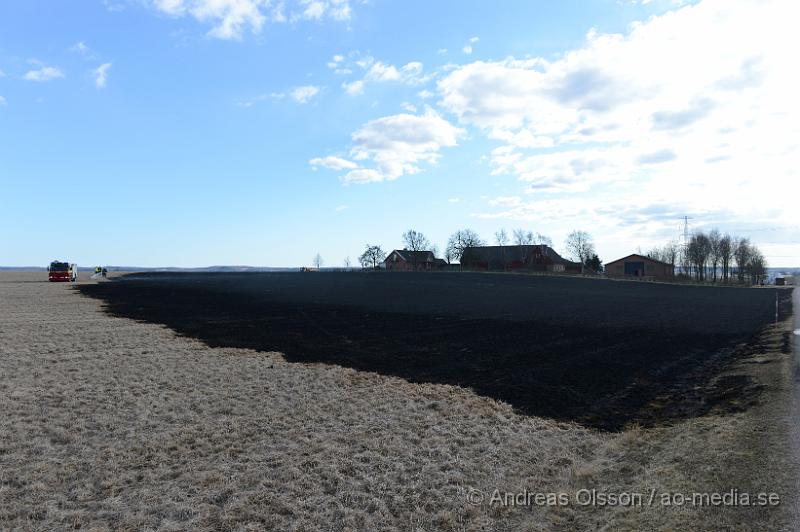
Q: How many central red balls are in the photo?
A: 0